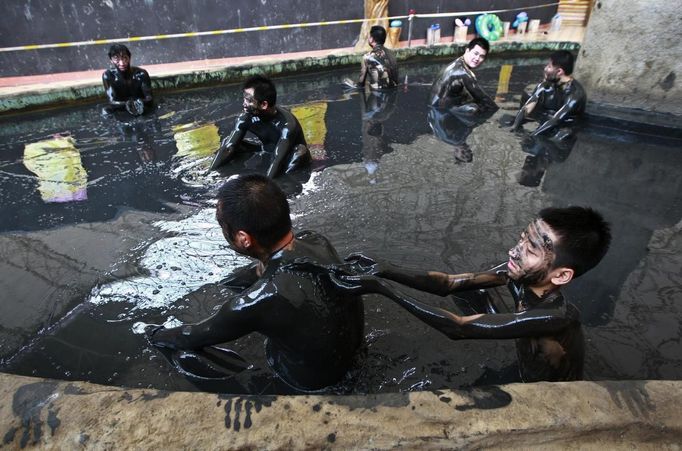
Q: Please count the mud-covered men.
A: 7